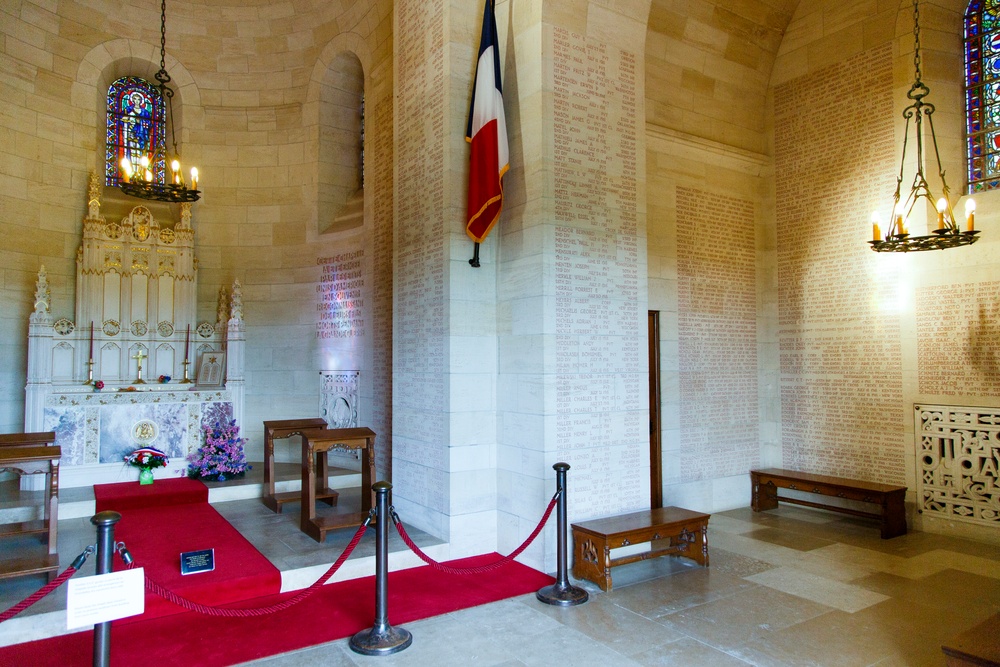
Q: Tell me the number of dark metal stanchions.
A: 3